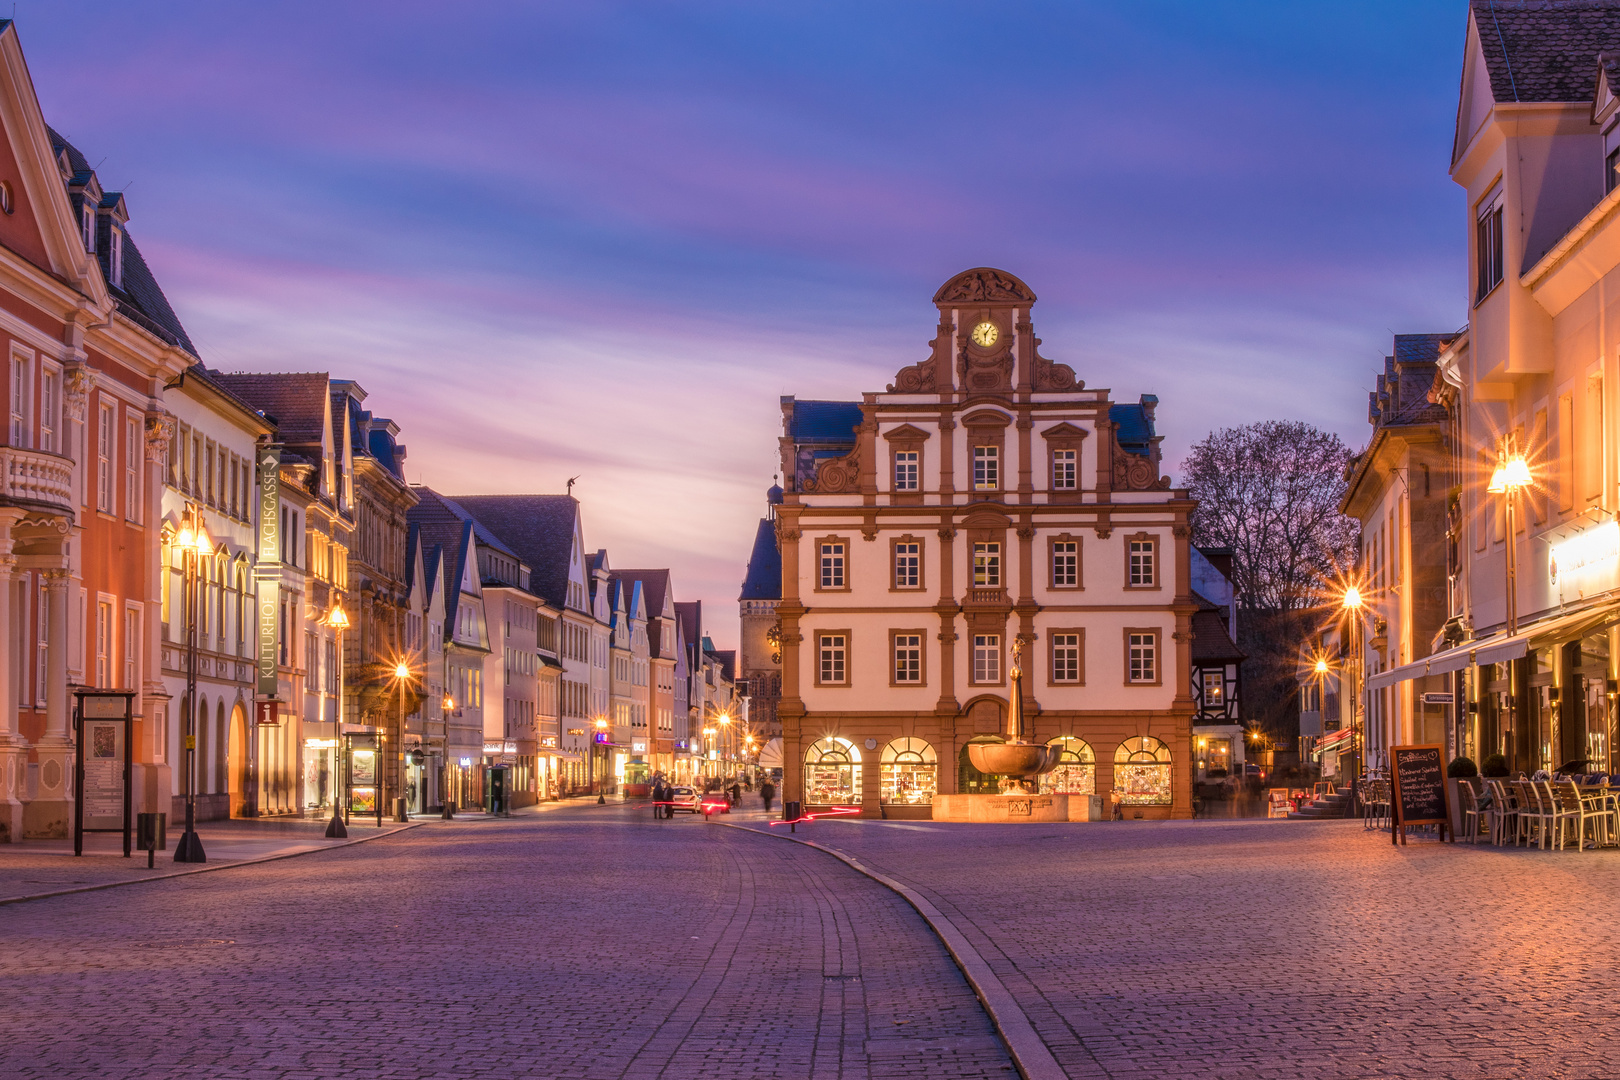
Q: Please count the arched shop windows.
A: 4